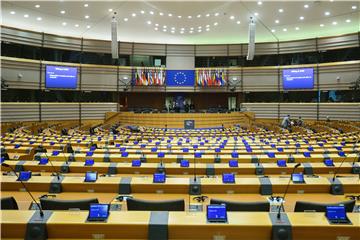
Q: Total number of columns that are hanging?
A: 2